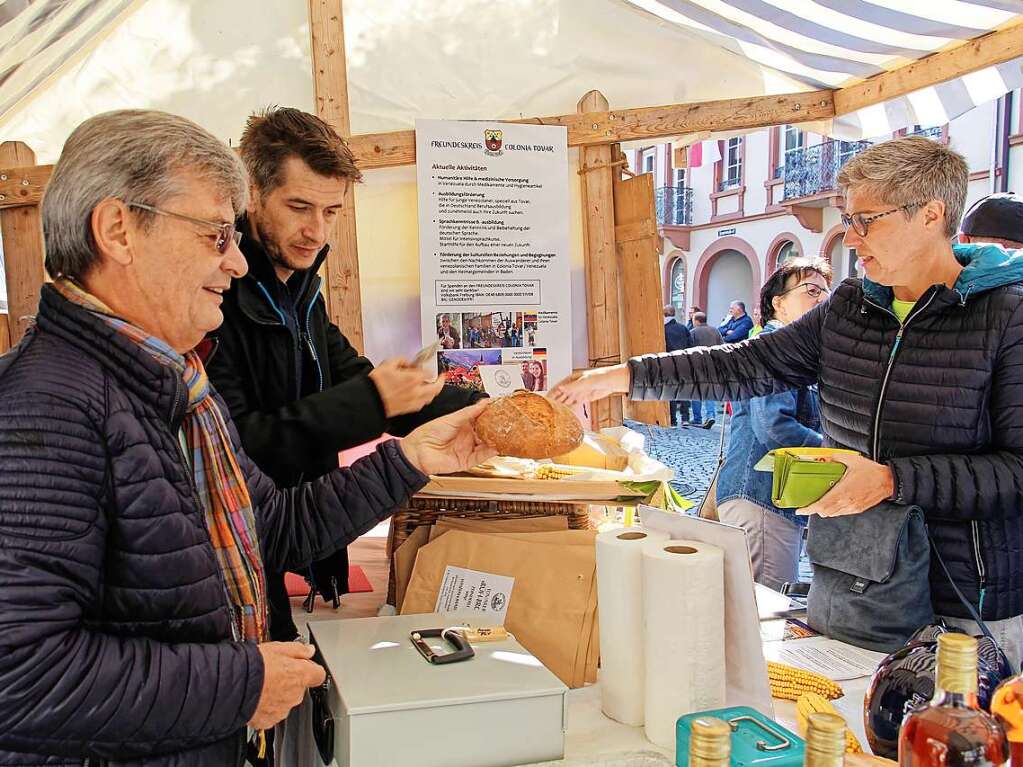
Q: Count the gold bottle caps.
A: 3